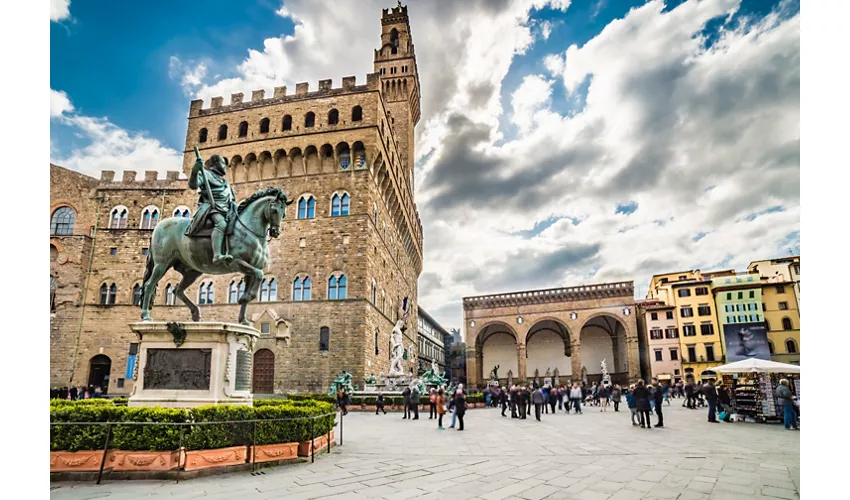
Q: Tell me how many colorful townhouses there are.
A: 4